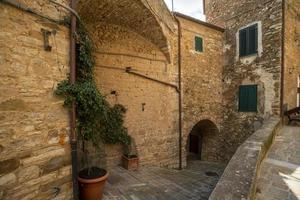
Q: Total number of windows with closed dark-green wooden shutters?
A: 3